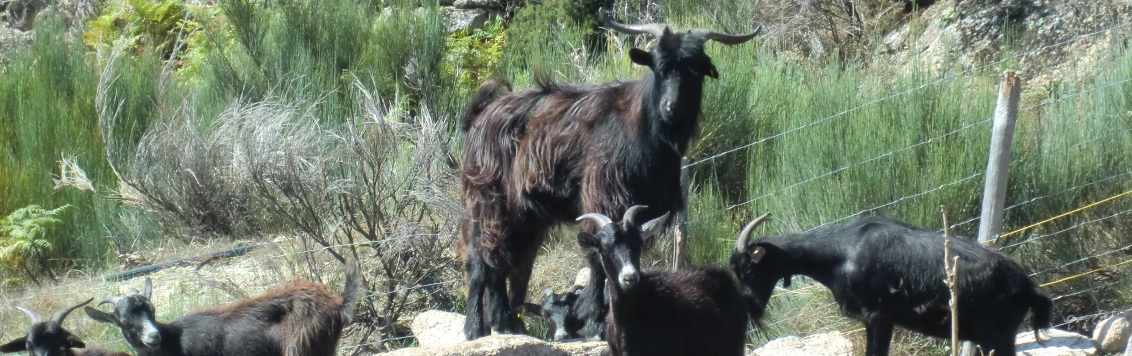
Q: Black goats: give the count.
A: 6